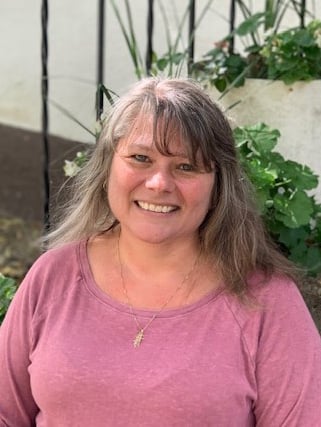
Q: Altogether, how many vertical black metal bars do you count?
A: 6